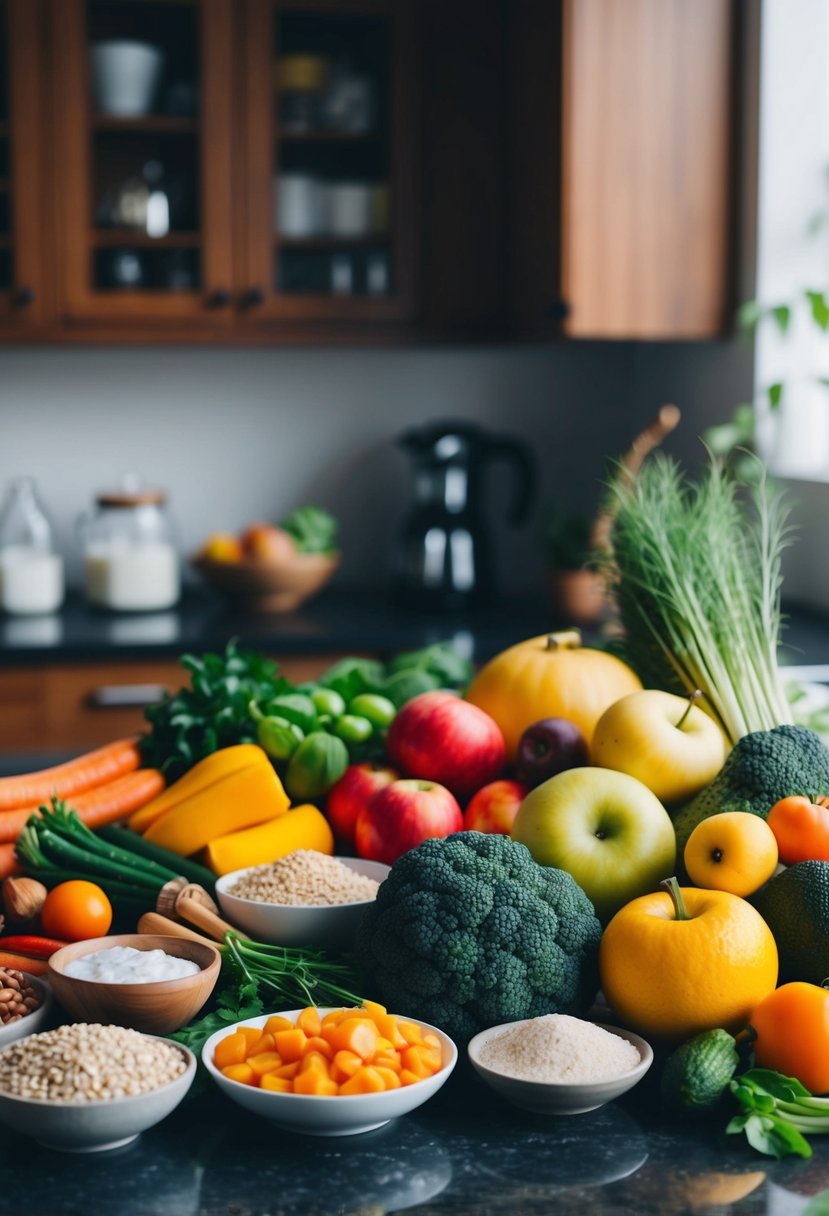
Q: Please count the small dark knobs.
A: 4